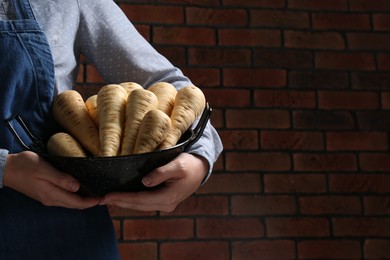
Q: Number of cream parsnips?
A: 9